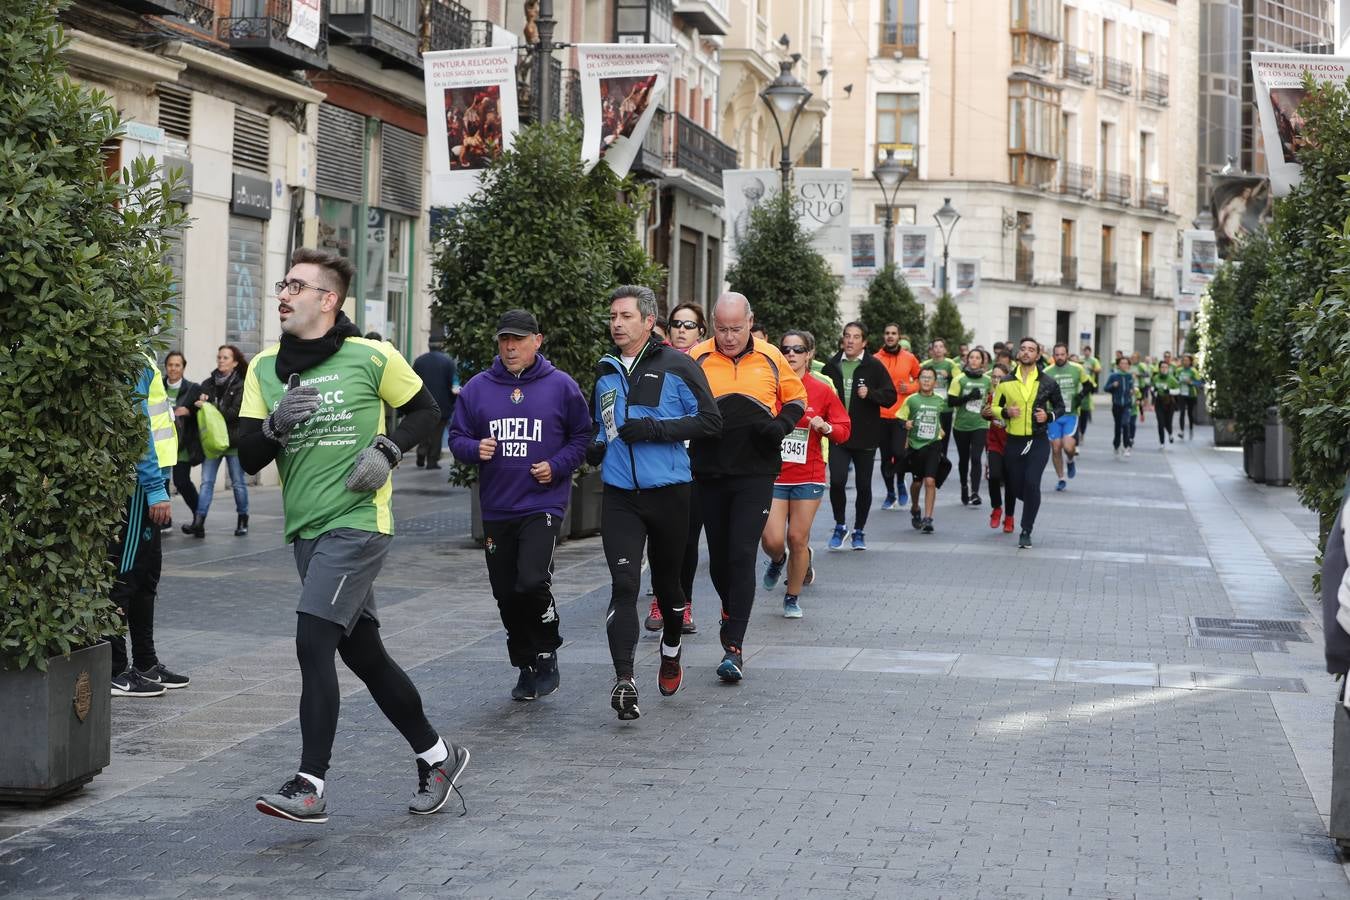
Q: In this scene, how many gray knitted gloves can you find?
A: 2